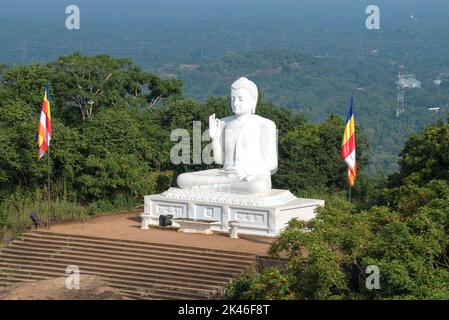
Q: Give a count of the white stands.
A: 2